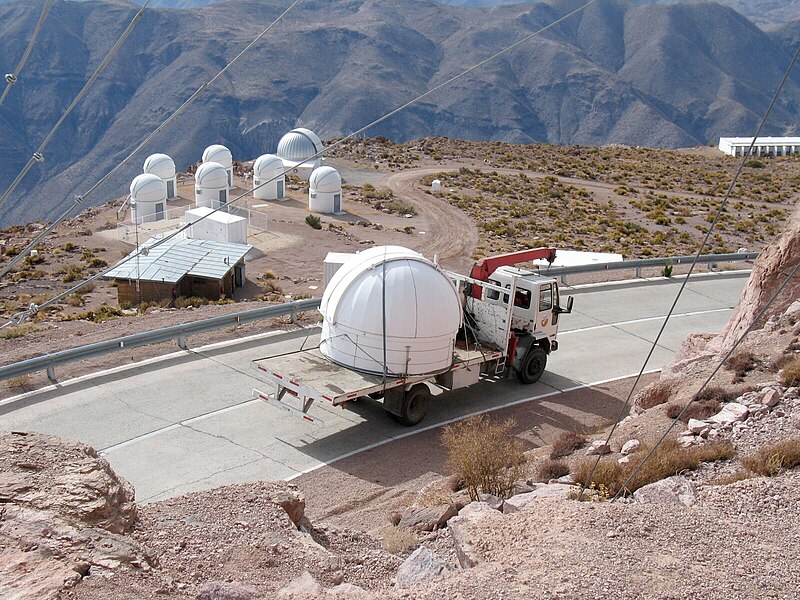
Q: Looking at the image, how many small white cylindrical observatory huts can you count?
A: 6